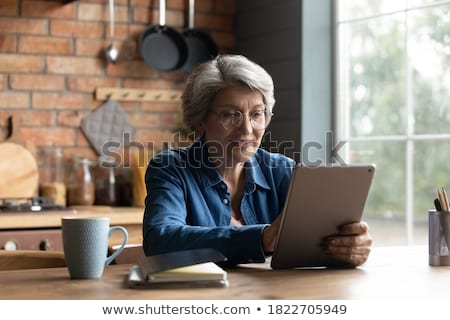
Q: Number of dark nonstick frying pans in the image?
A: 2